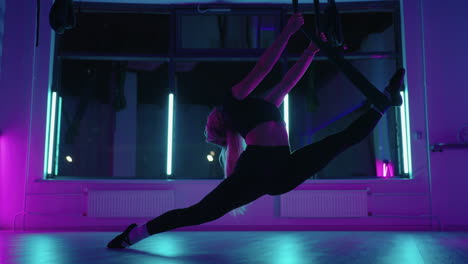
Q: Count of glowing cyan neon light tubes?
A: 4